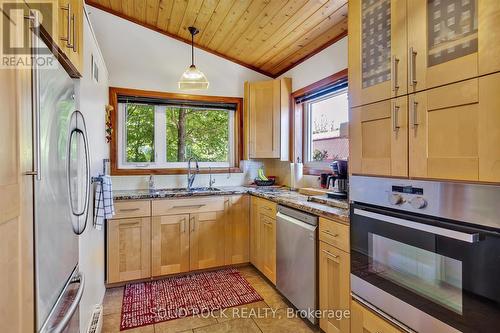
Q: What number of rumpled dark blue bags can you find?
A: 0